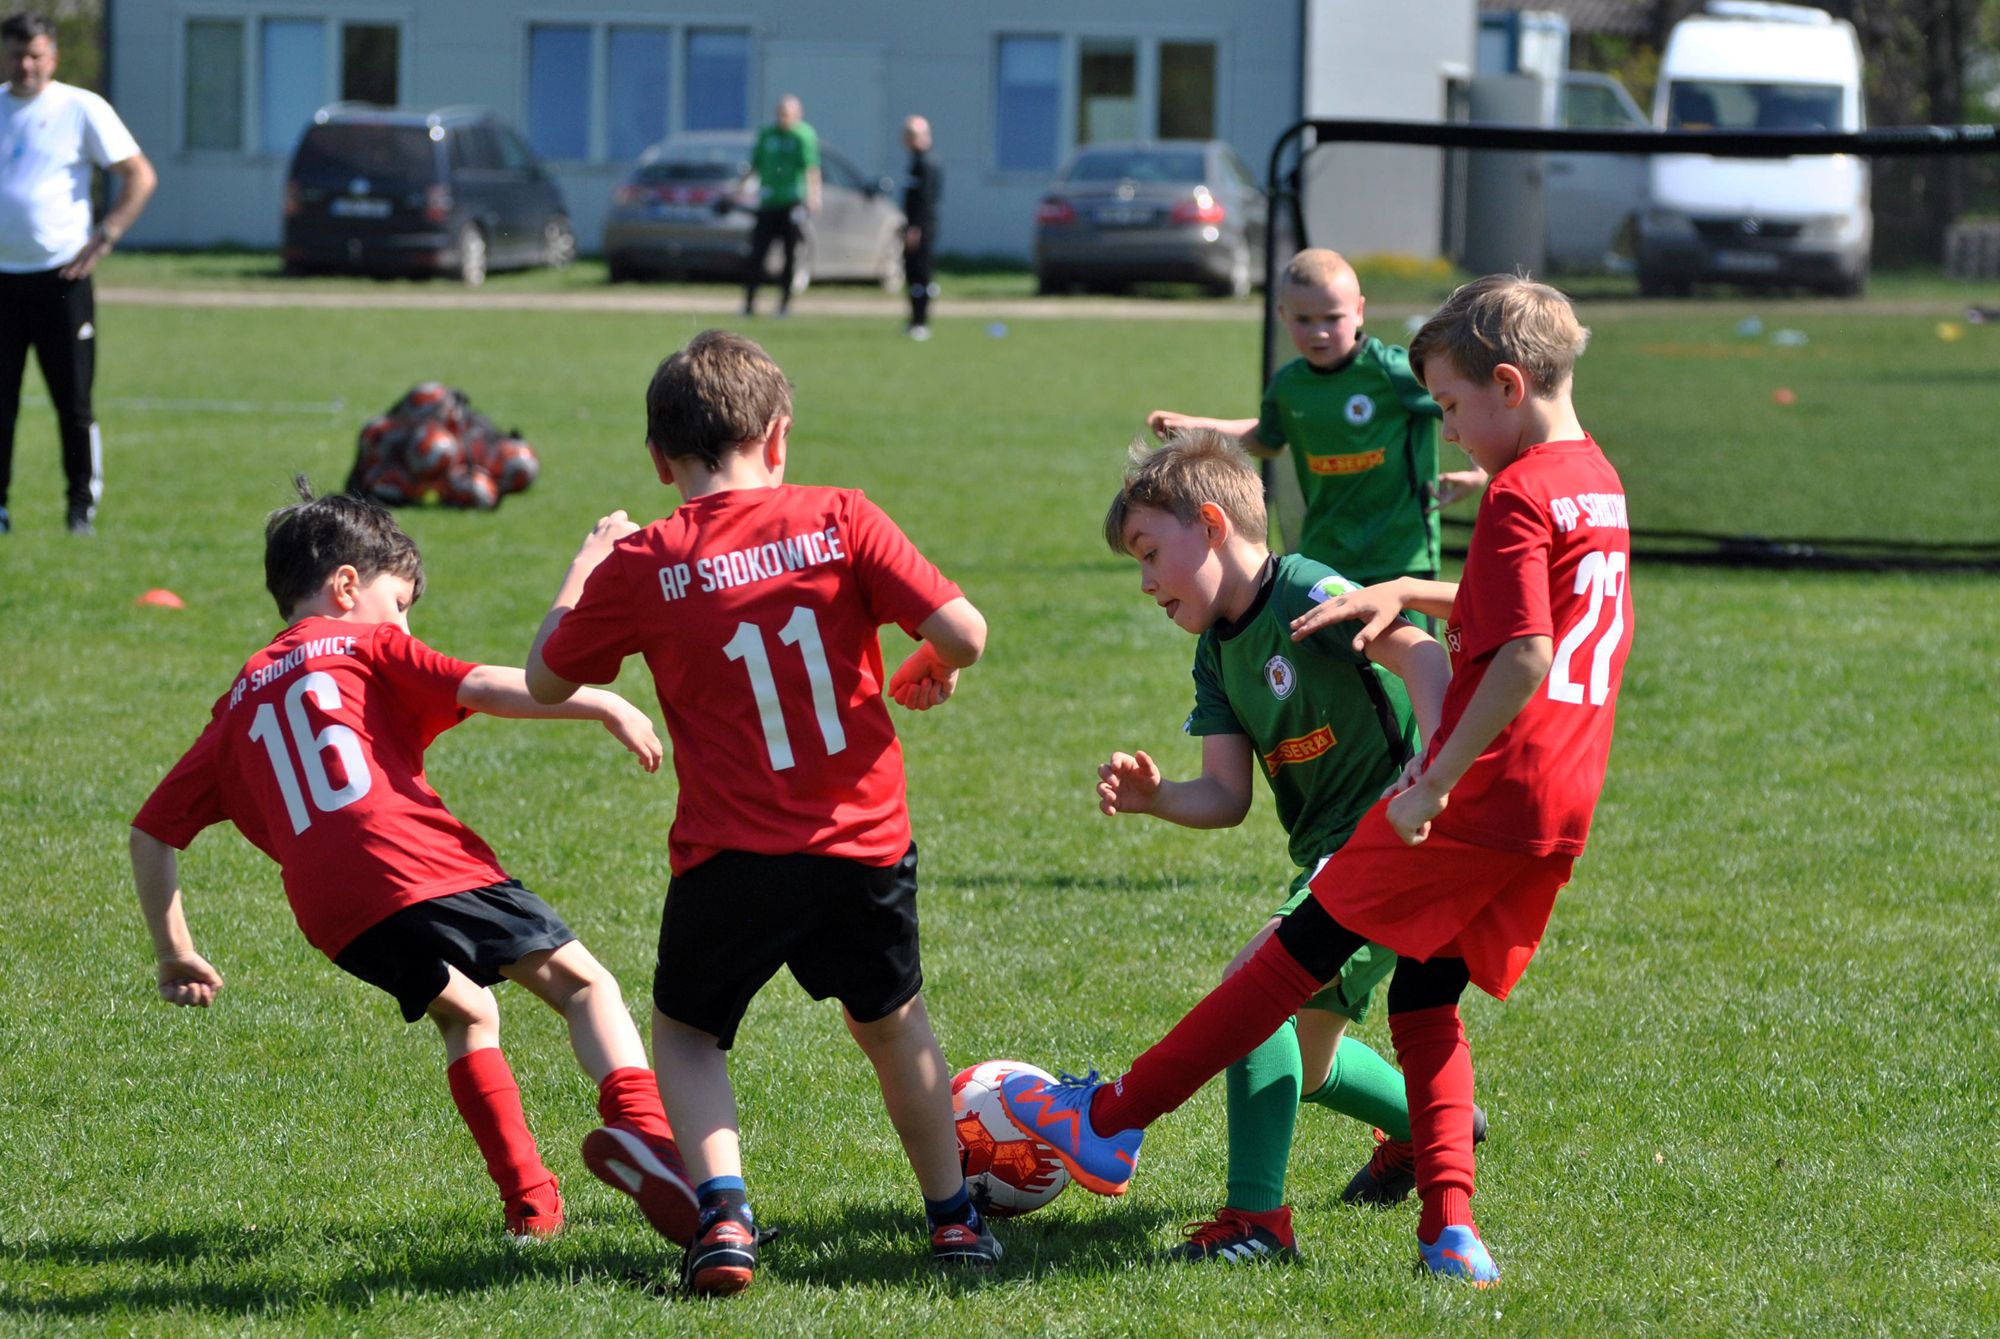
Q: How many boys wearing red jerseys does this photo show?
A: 3